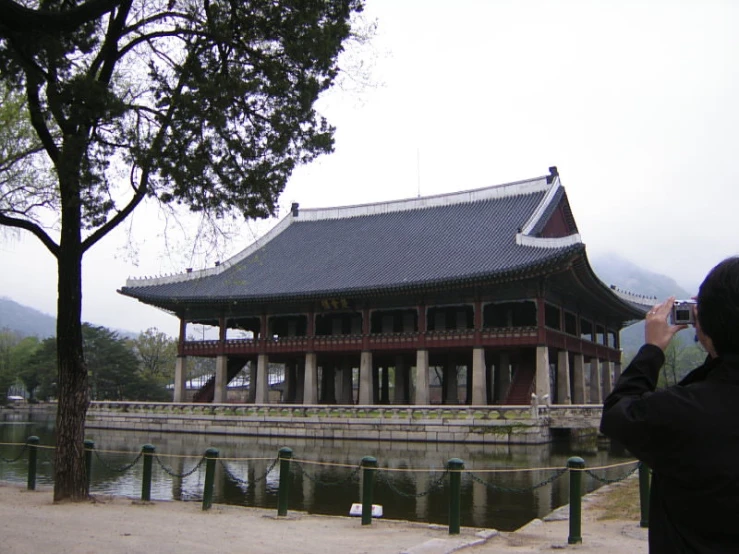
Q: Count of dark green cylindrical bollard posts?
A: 9